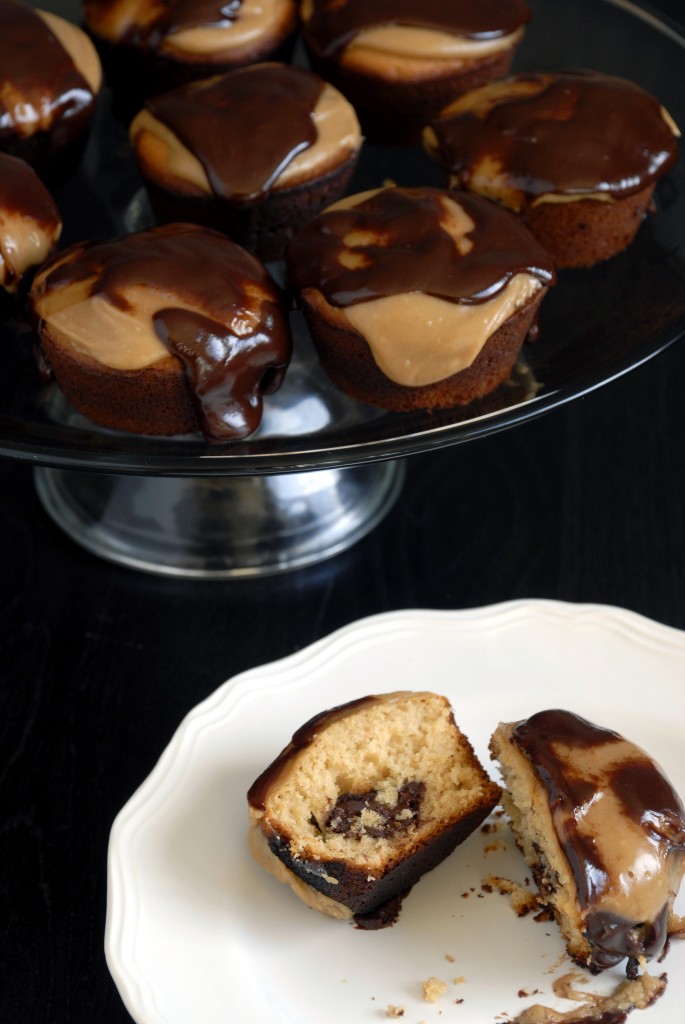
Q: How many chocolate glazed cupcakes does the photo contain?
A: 9